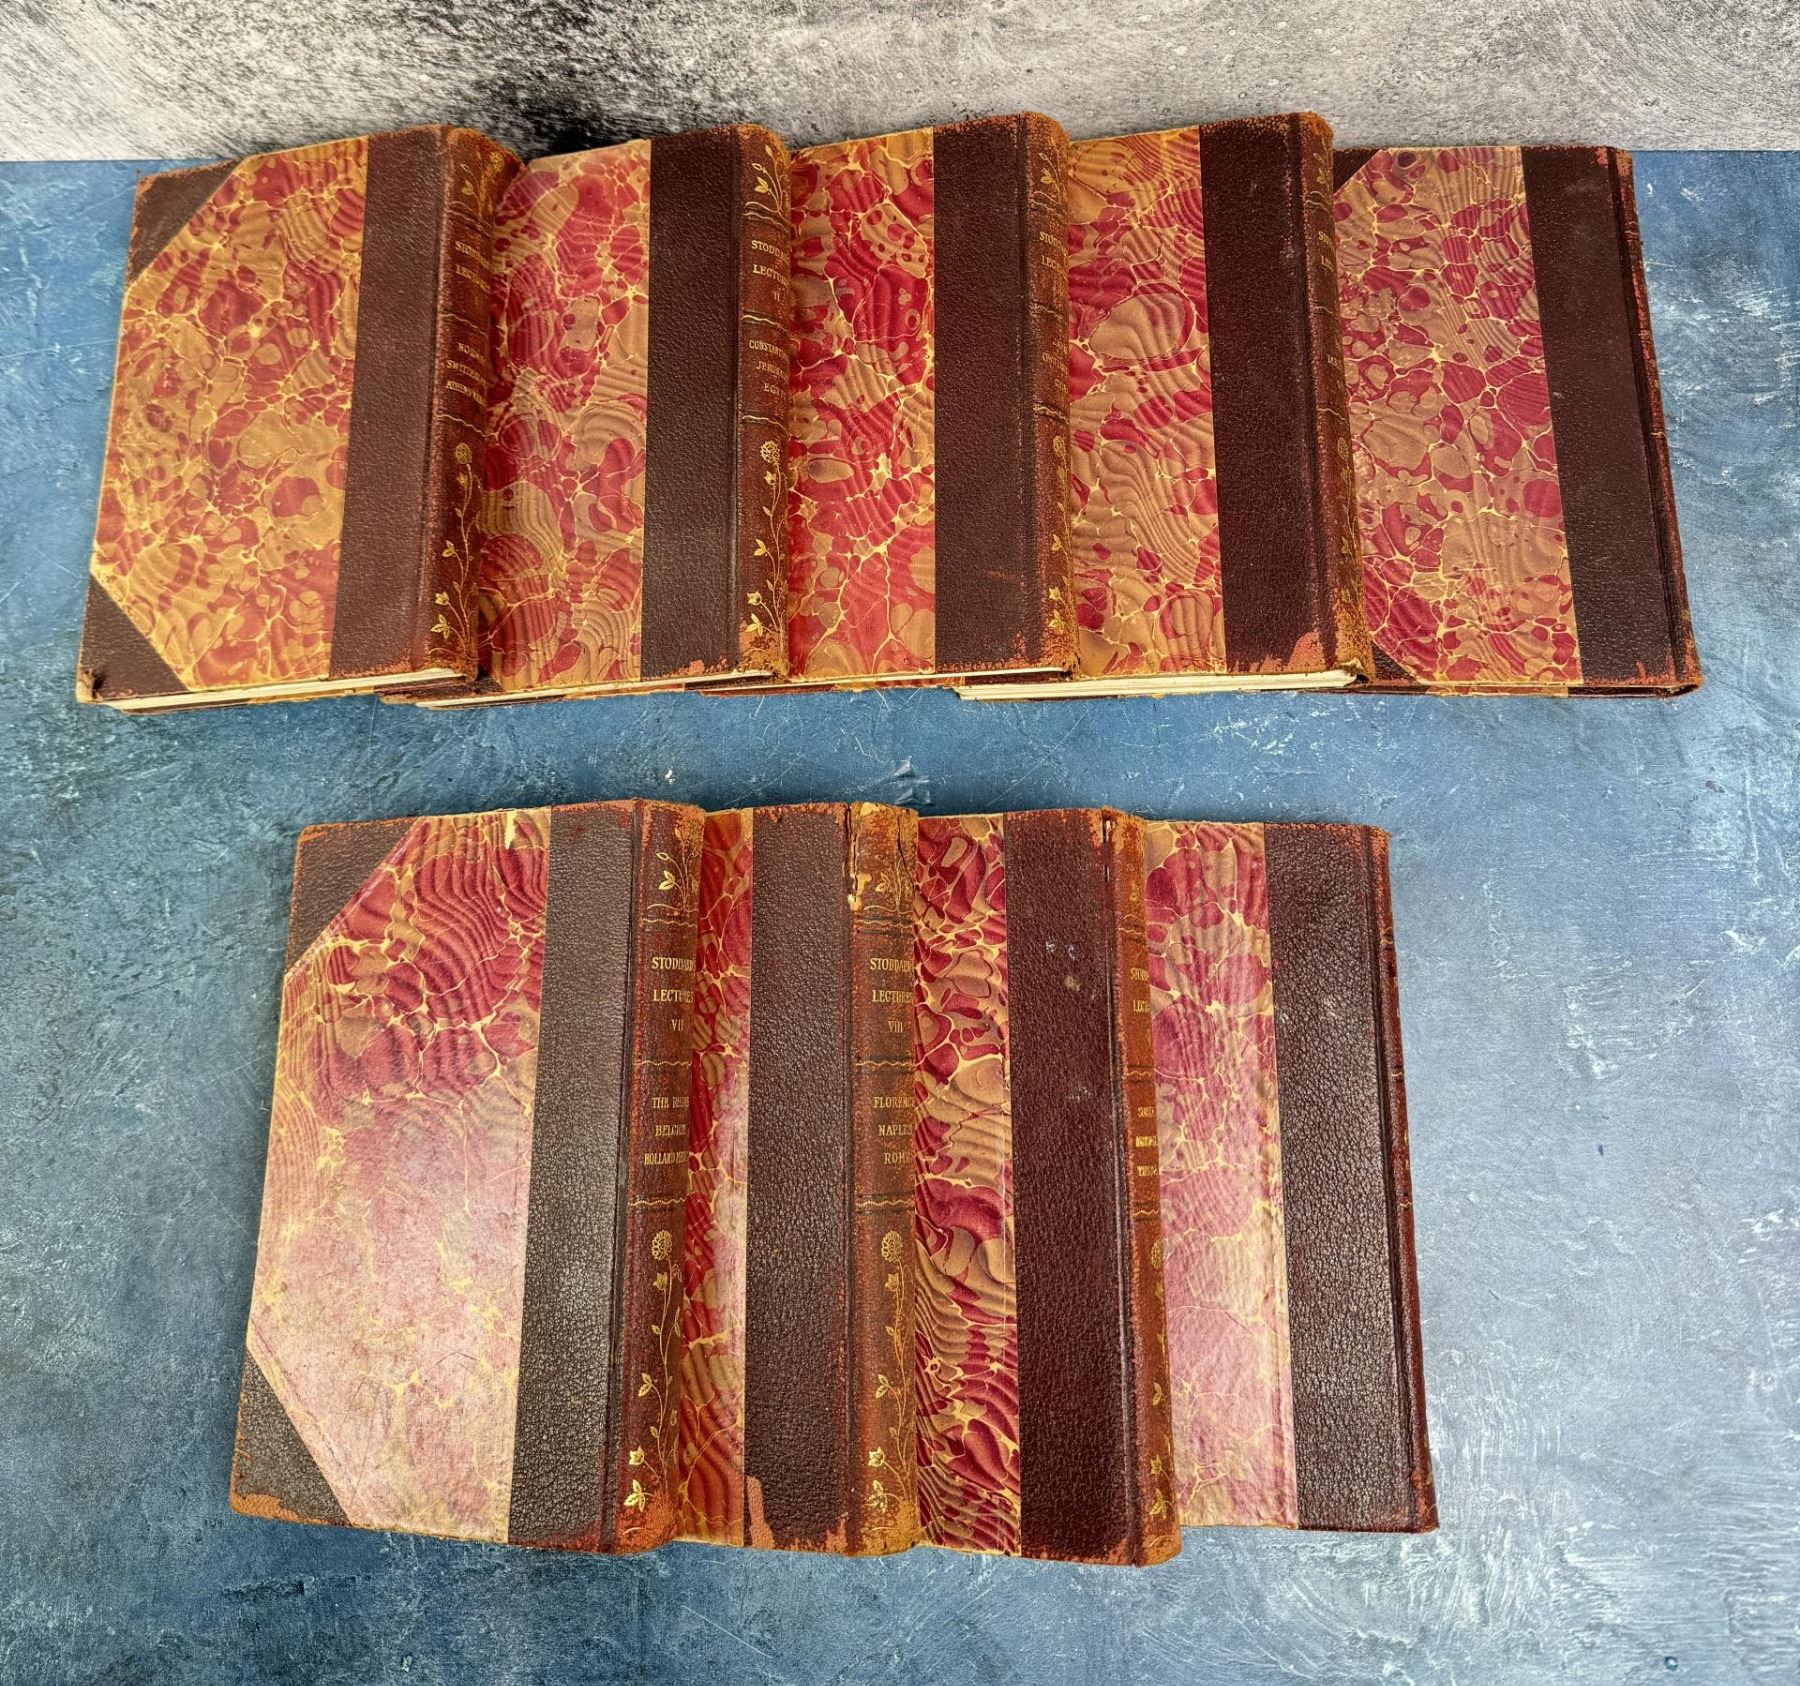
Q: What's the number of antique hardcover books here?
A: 9